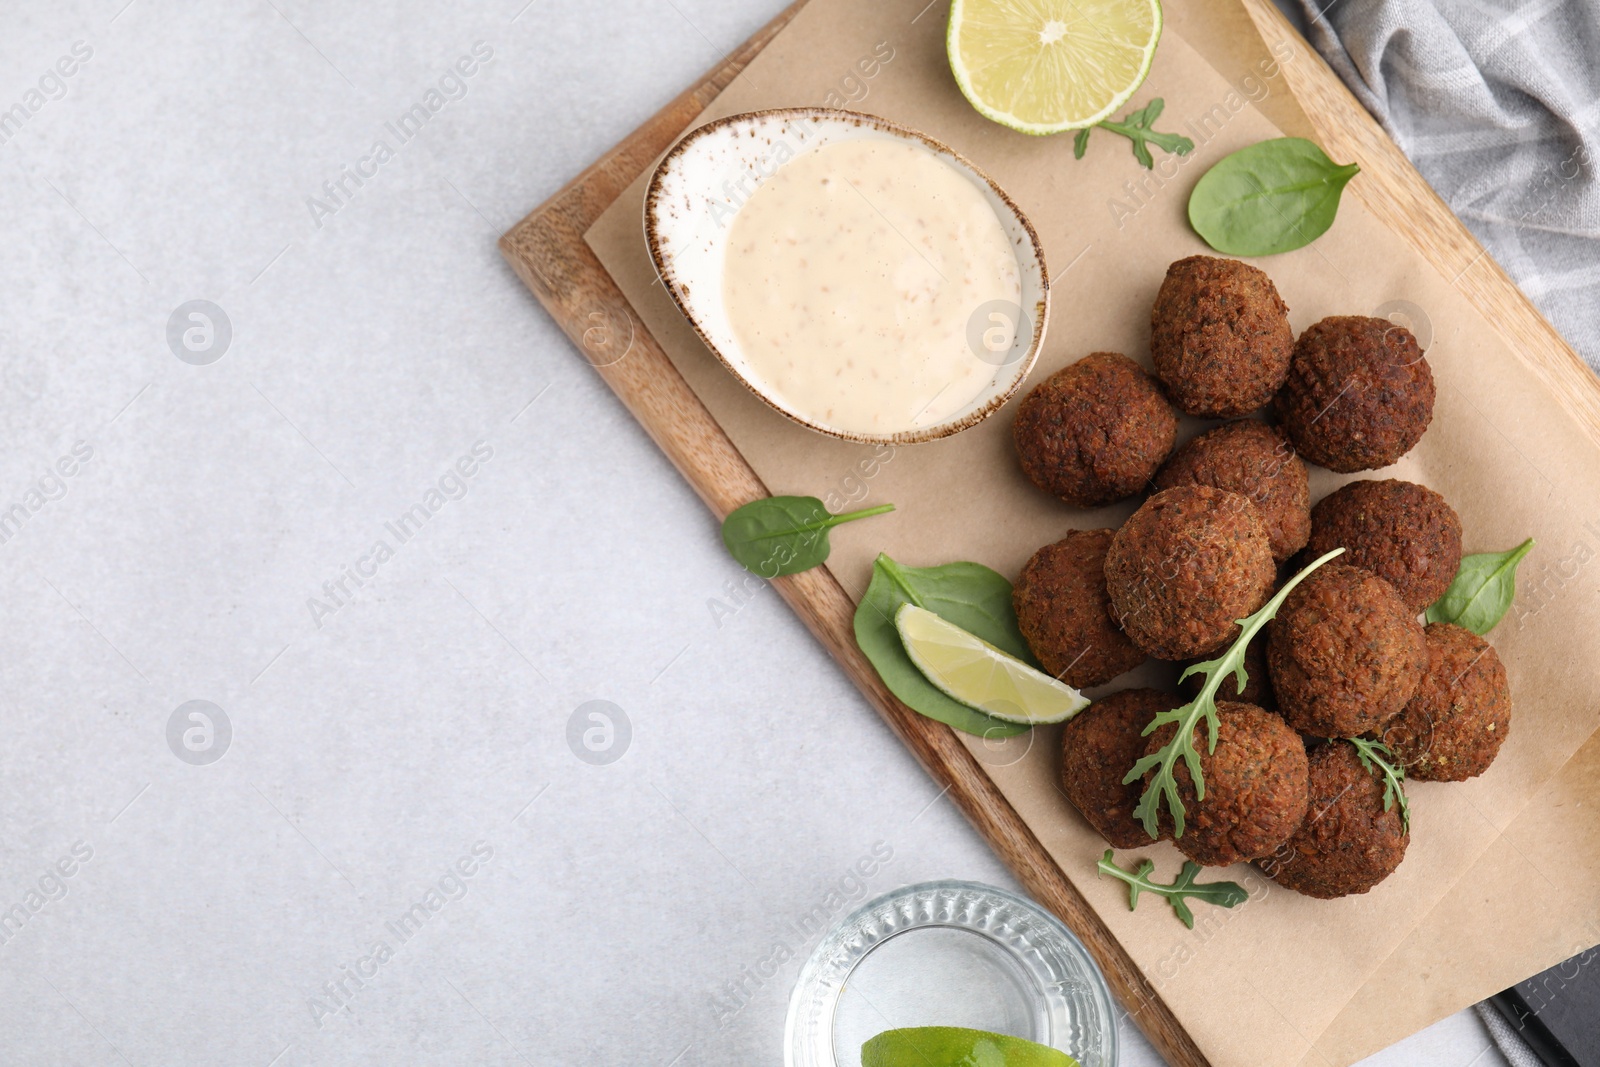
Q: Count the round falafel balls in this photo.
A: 13